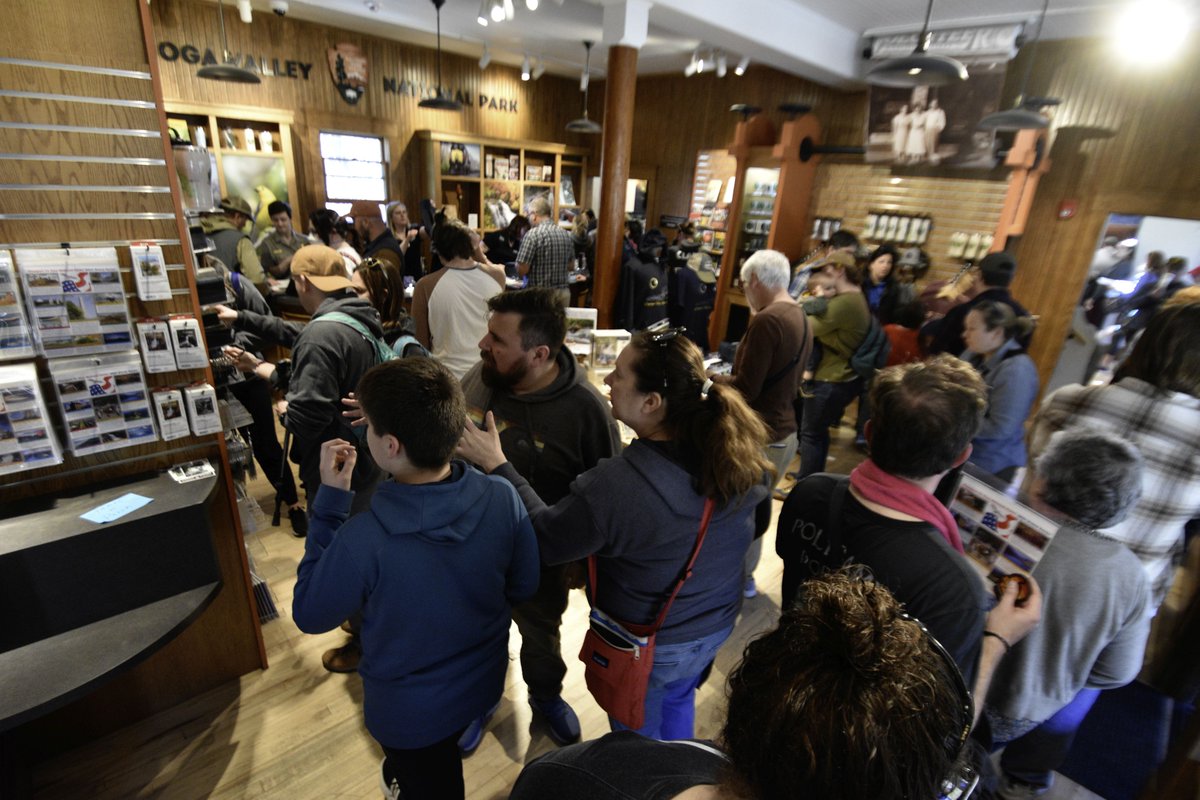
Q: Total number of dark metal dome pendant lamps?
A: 5